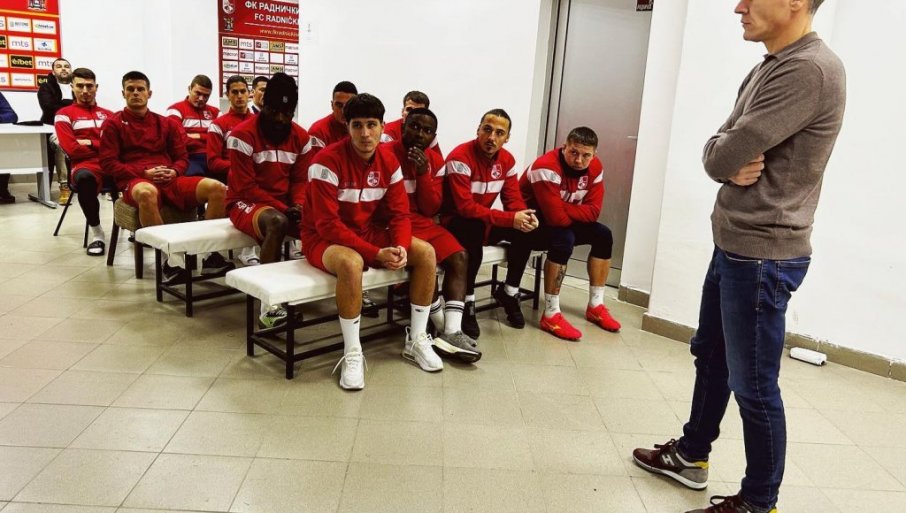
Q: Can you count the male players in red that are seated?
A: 11